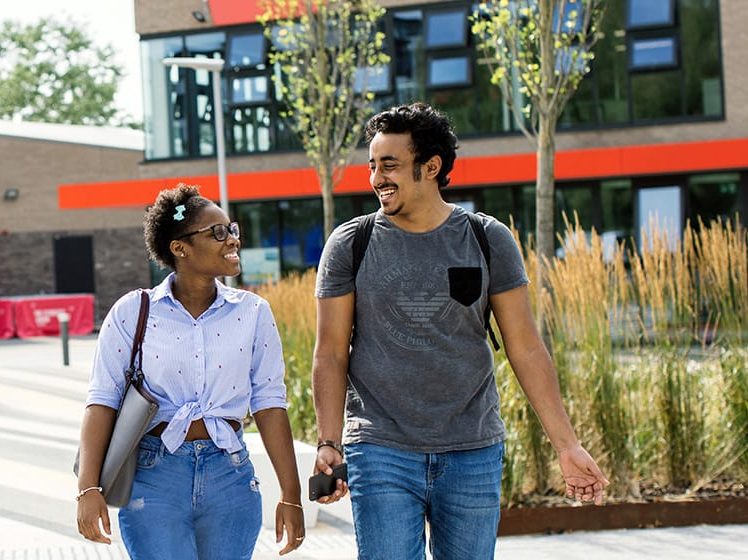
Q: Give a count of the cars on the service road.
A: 0